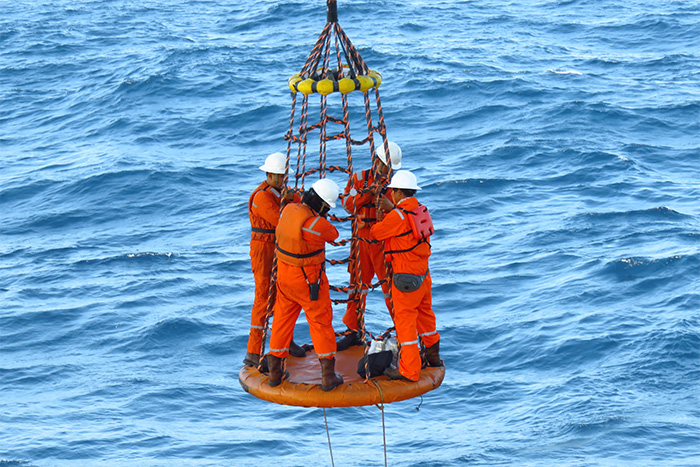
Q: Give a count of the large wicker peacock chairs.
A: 0